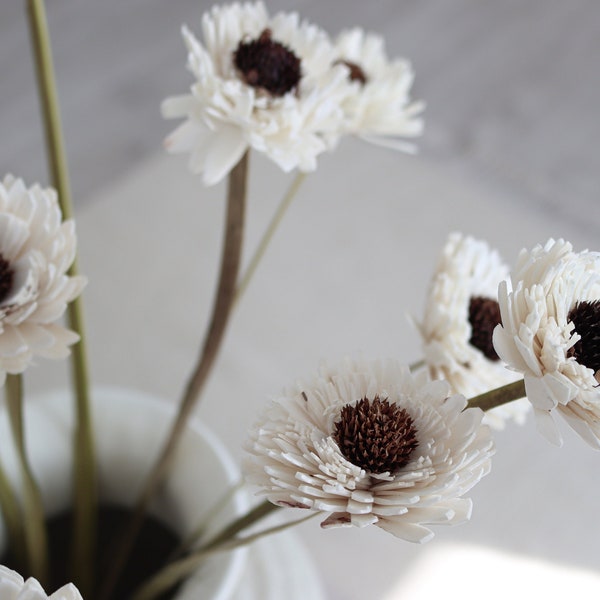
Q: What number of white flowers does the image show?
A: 7